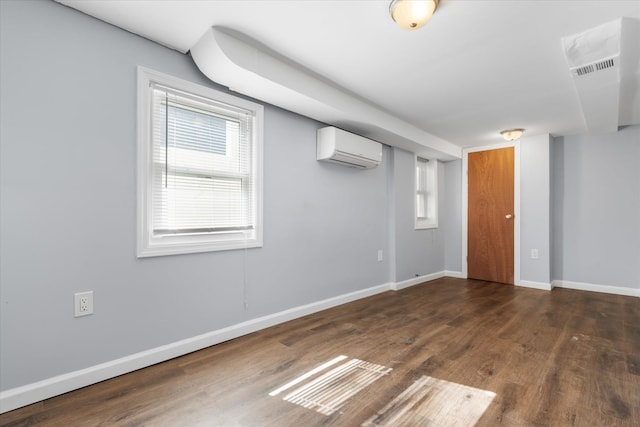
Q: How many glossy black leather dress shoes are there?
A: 0